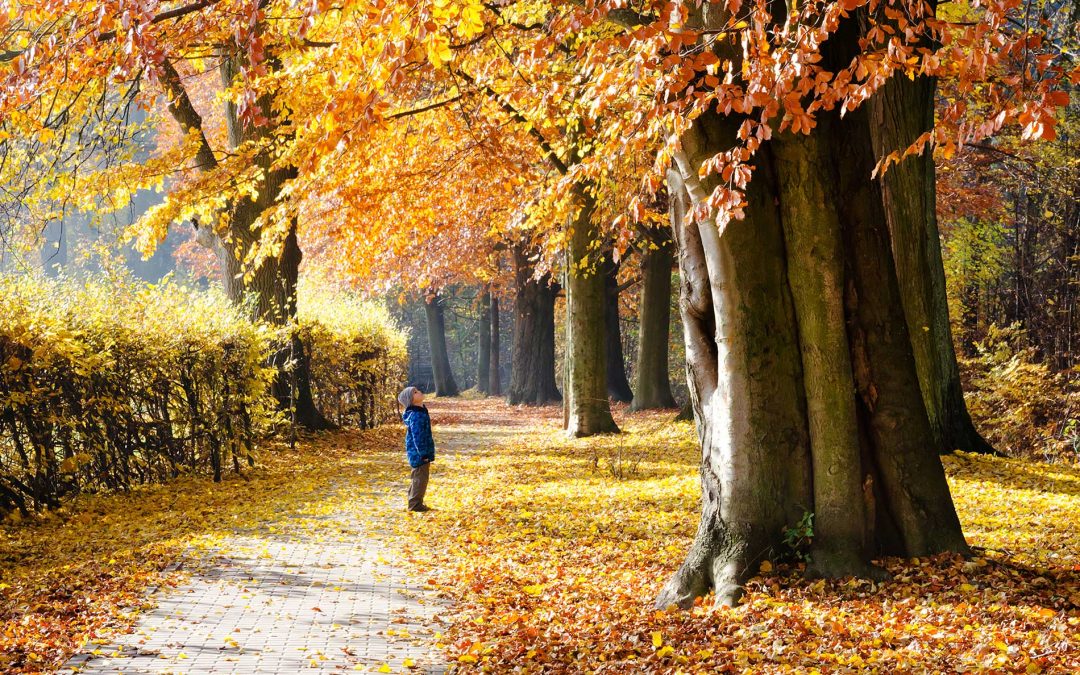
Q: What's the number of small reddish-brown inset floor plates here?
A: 0